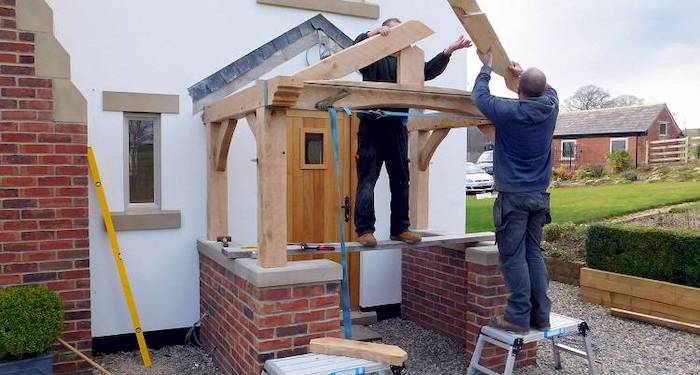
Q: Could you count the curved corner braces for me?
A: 4